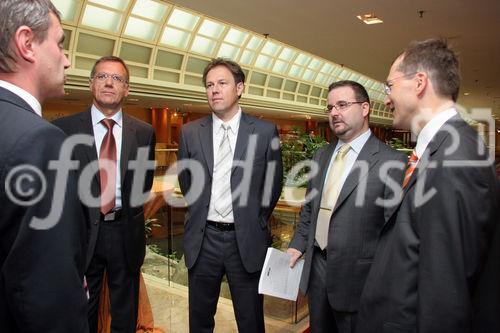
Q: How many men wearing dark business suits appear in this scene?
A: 5